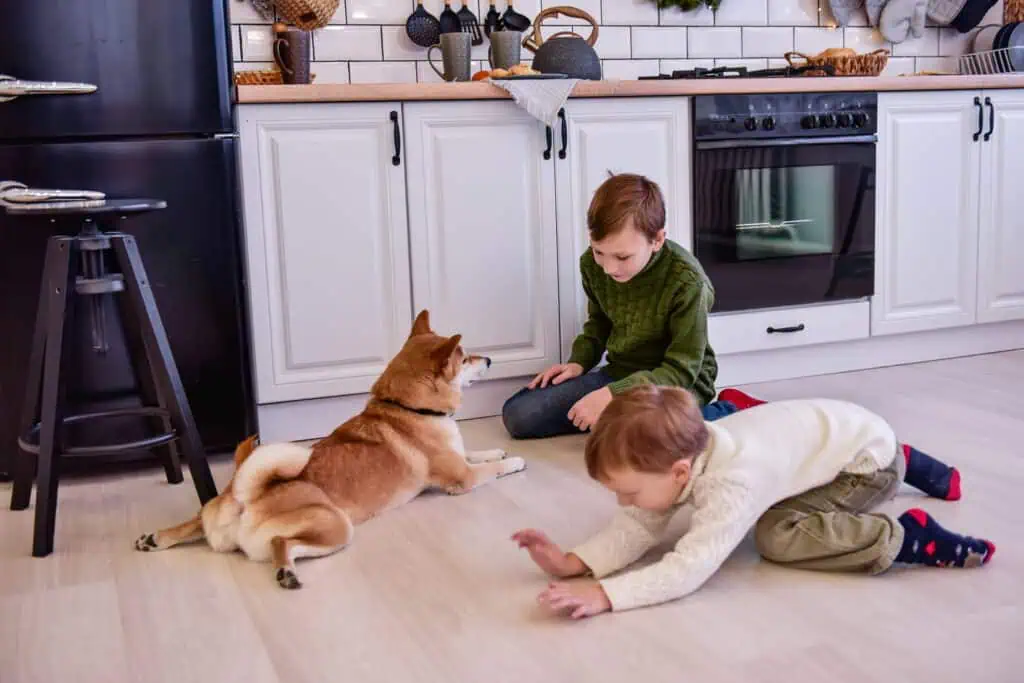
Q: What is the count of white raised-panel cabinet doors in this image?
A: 5